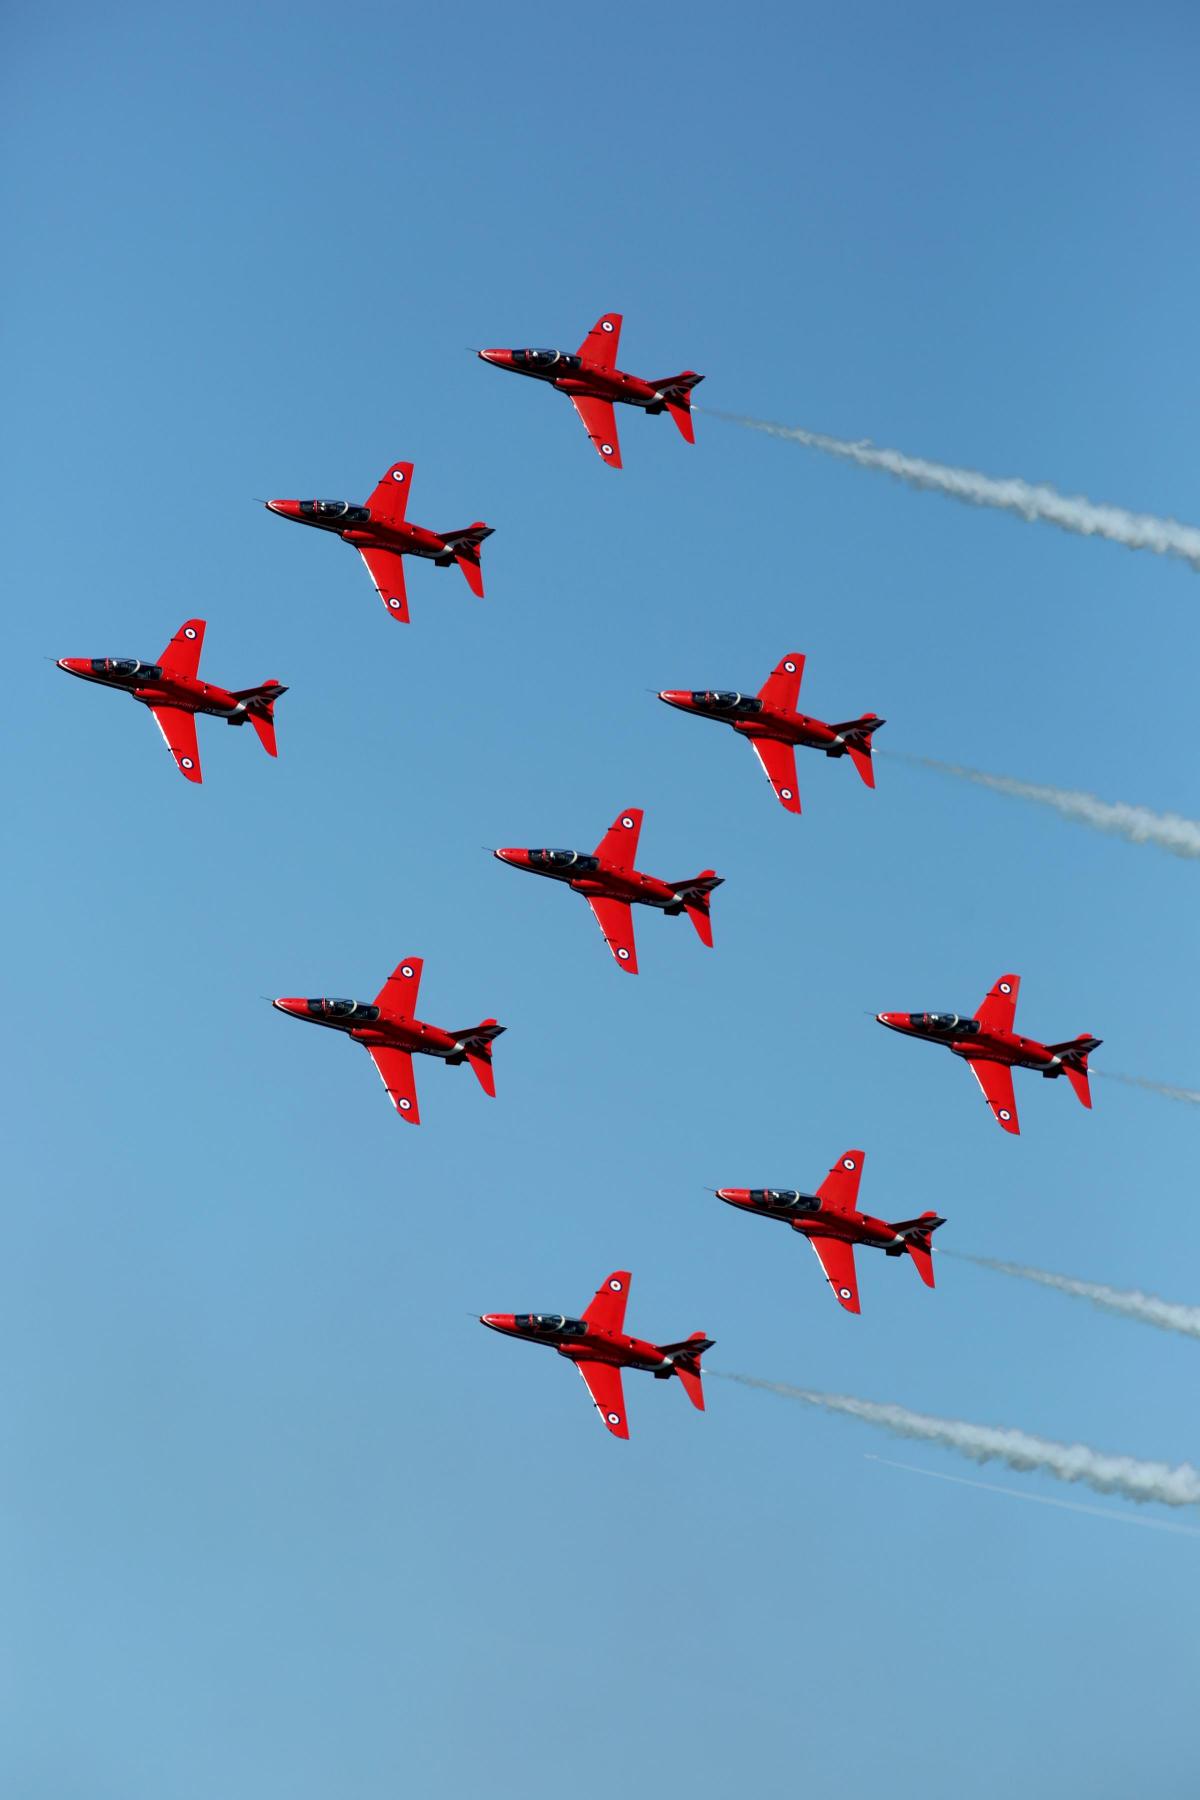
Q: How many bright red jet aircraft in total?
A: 9